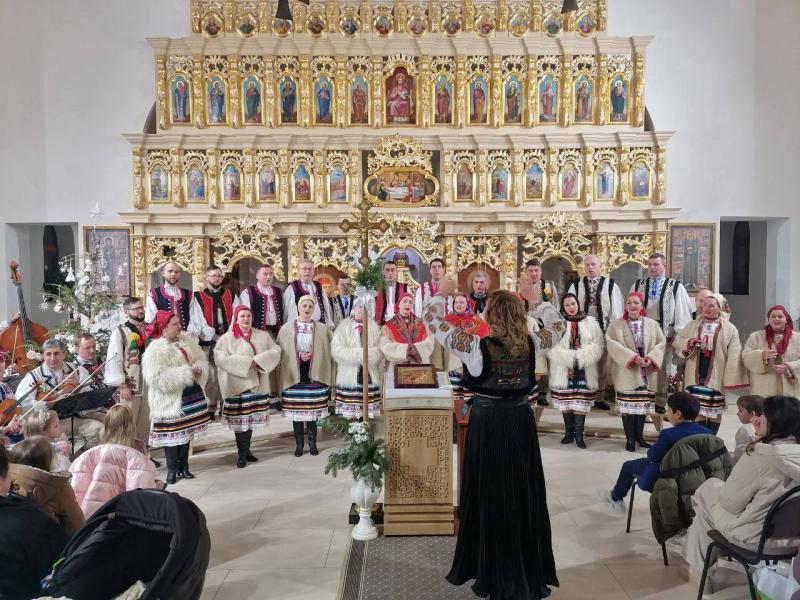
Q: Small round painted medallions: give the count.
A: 12